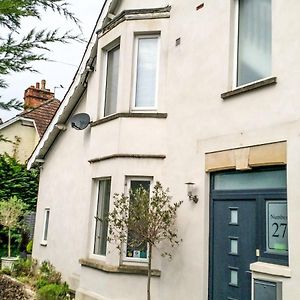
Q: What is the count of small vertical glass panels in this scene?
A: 3